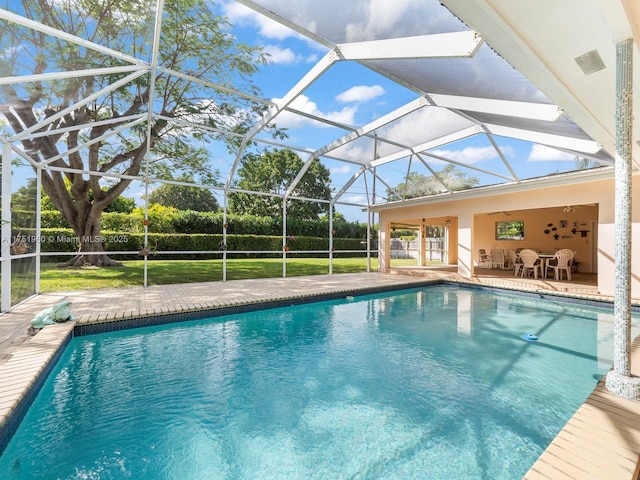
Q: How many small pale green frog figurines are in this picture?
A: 1